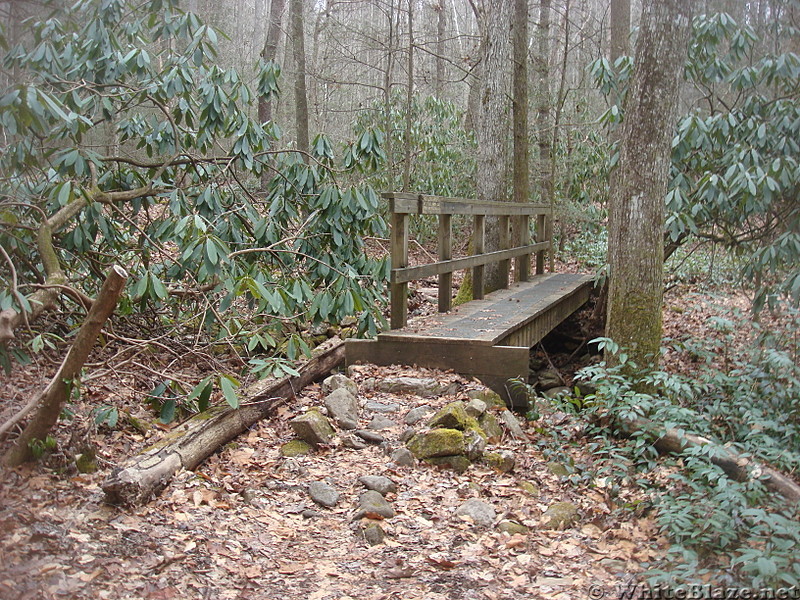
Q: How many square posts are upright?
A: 6